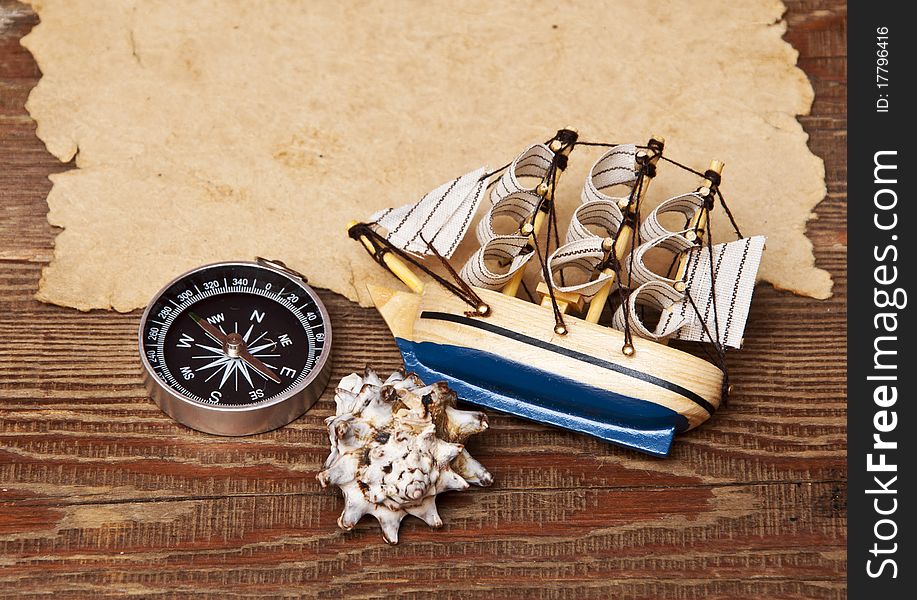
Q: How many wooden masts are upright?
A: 3